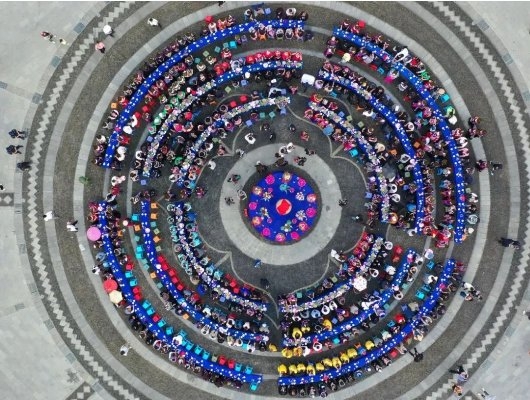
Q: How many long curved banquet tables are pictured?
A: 12